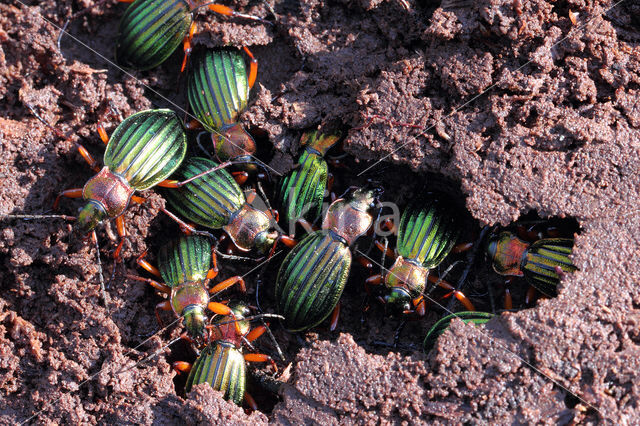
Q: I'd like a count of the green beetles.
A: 11